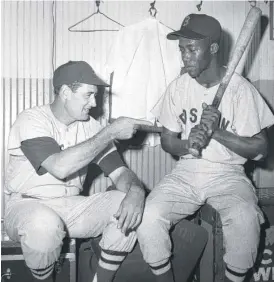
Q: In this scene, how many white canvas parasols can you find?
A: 0